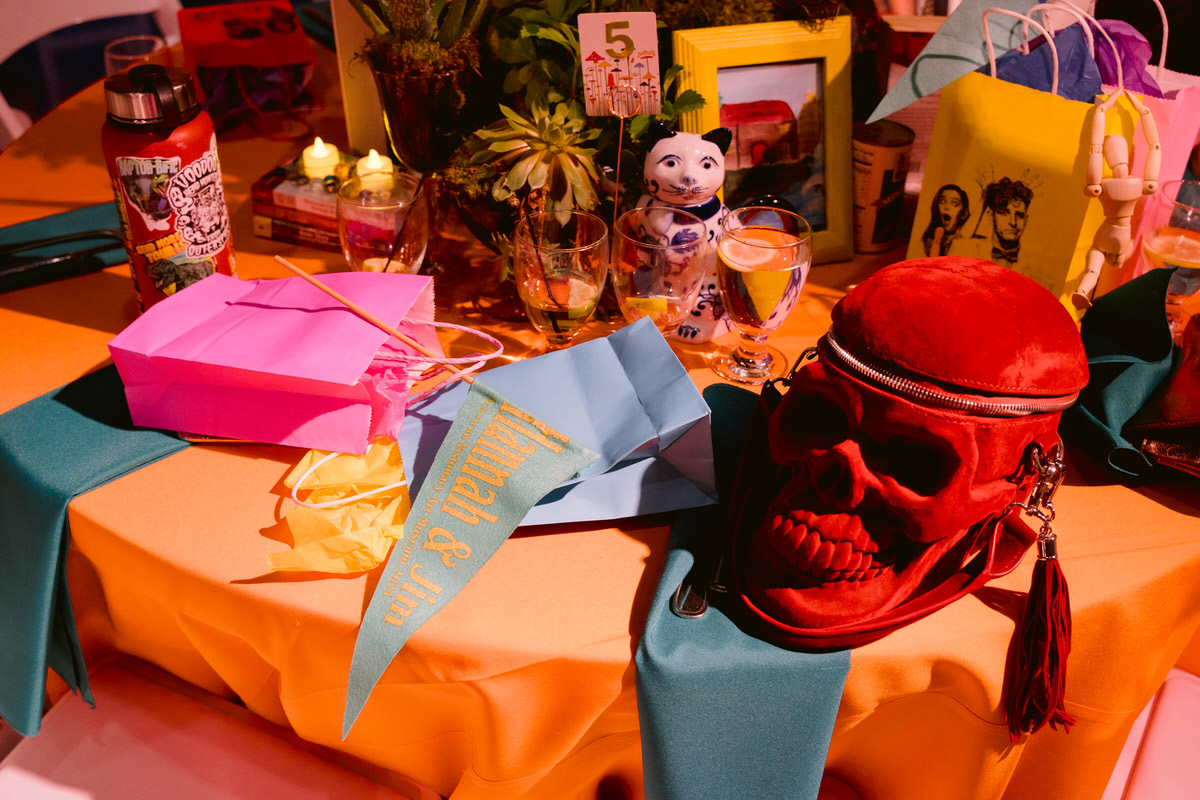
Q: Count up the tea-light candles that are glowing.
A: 2